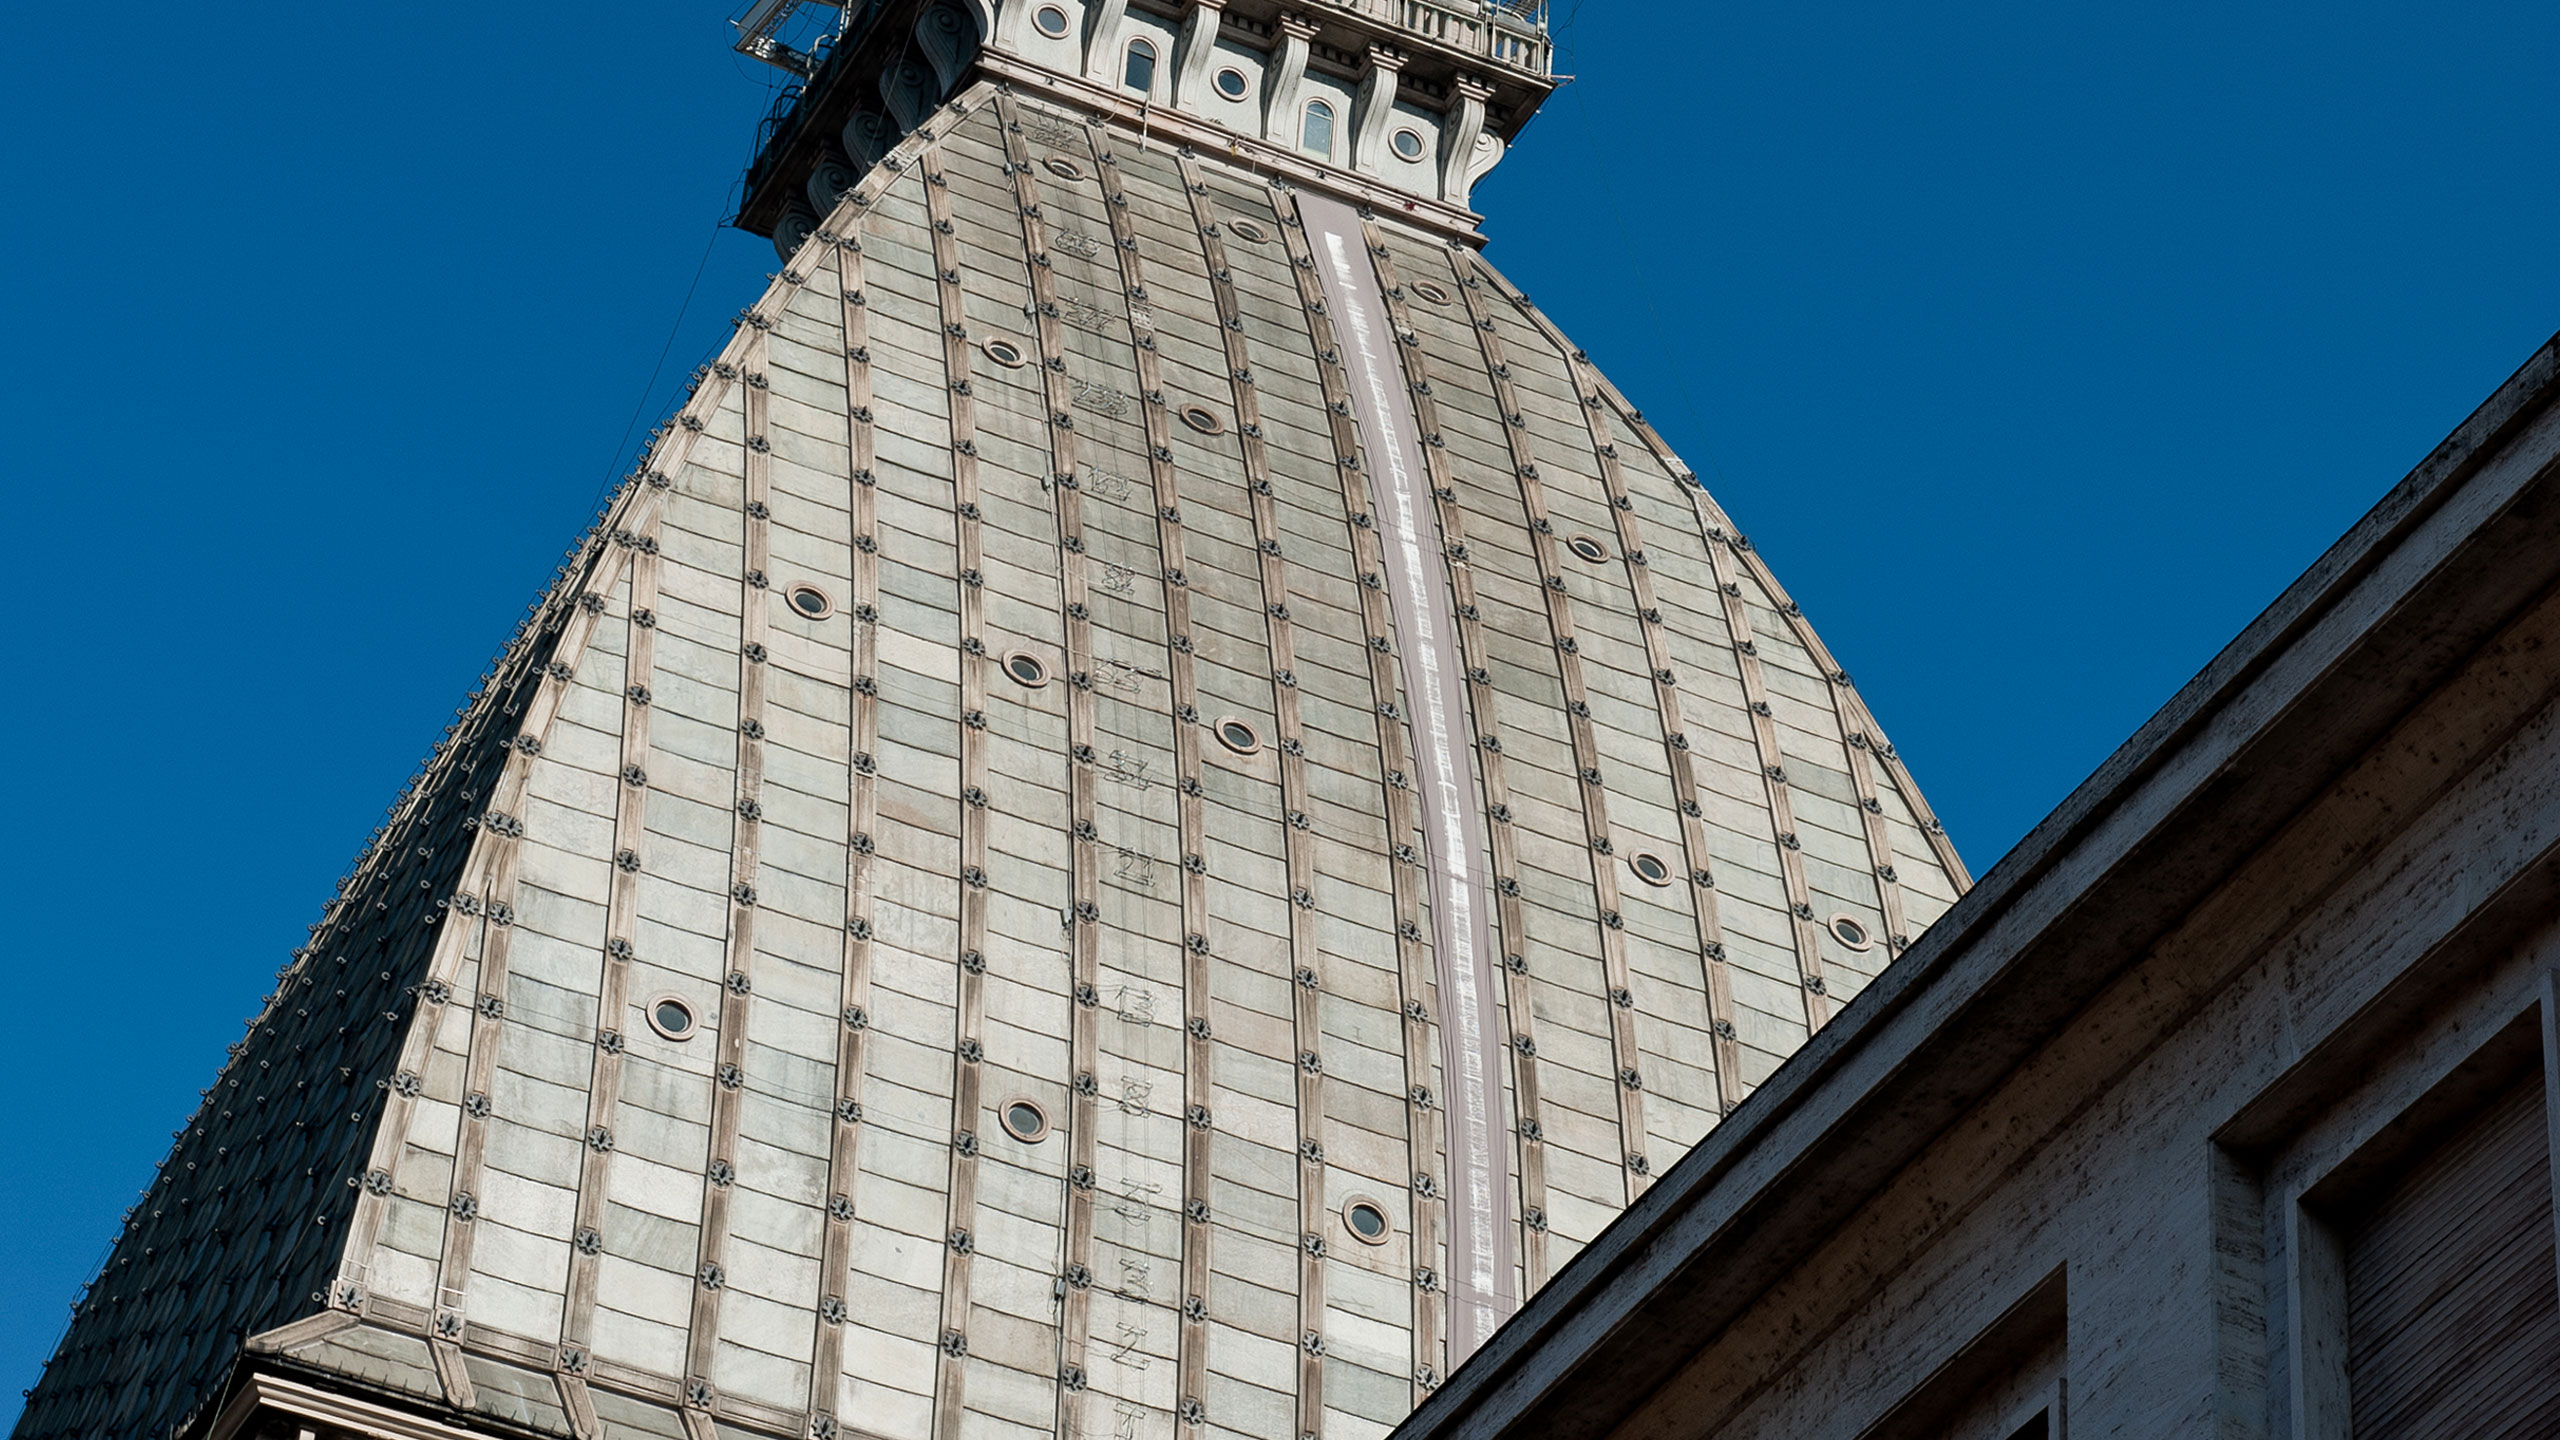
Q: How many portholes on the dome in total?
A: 14